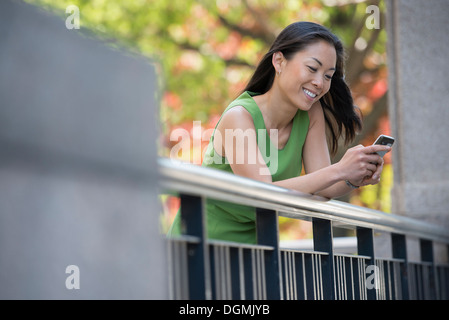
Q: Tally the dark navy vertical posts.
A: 6